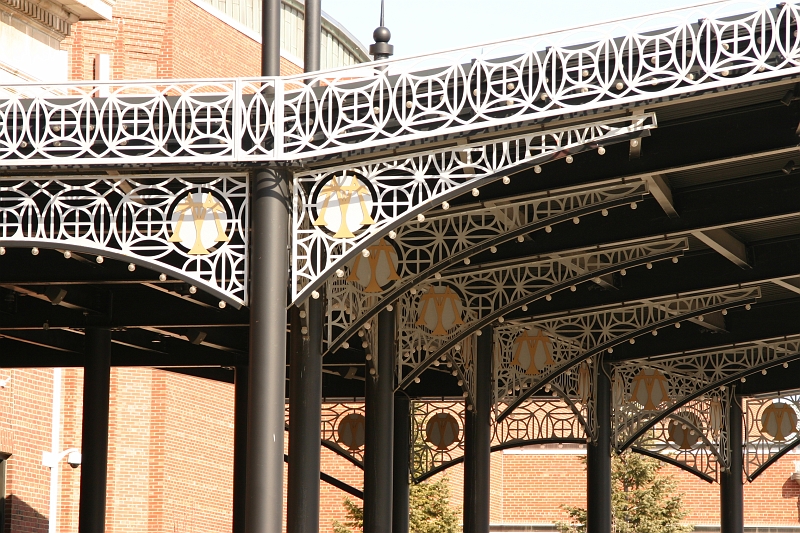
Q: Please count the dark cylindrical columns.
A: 9